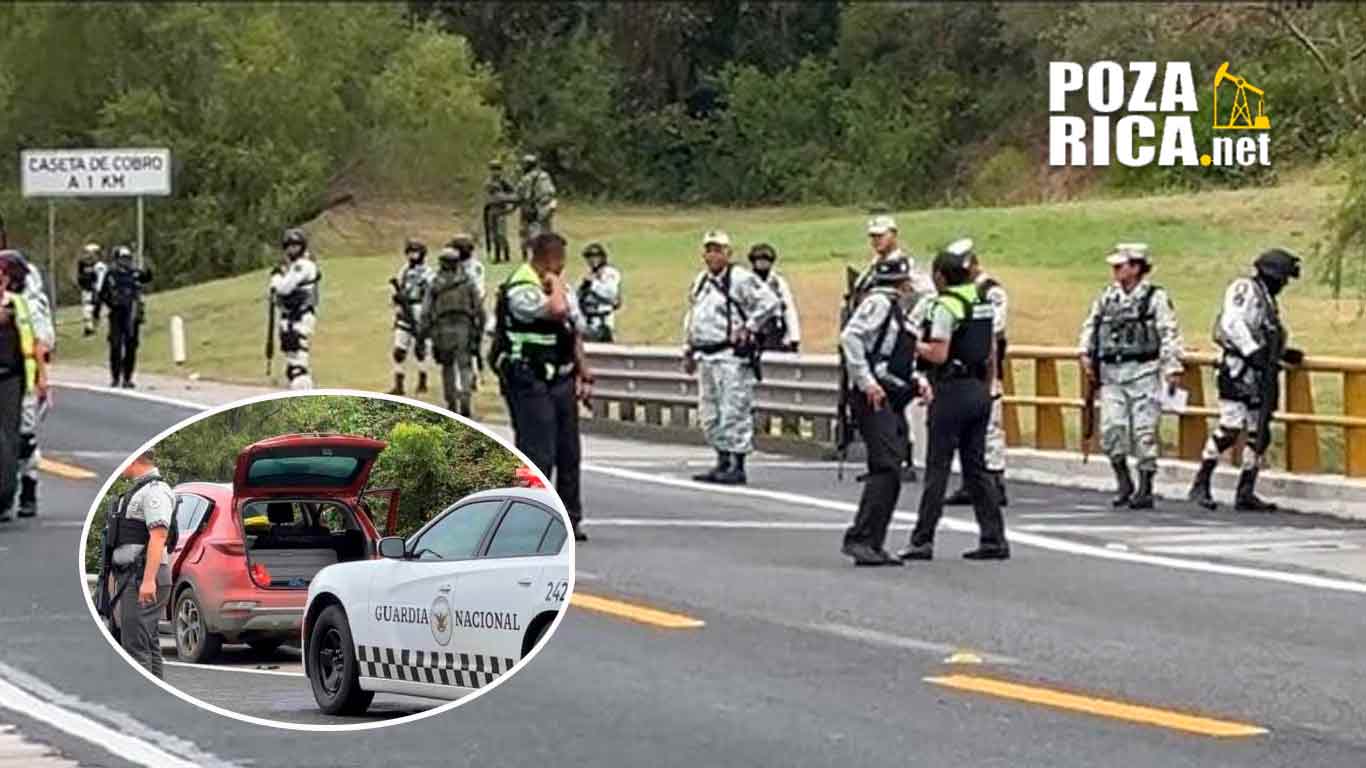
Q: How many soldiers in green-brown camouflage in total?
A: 3